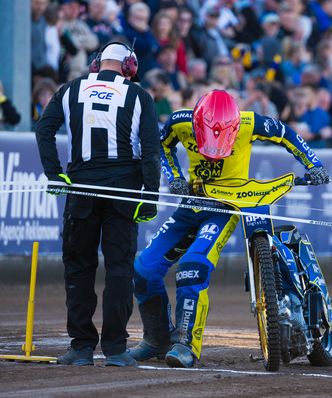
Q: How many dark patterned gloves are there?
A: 2